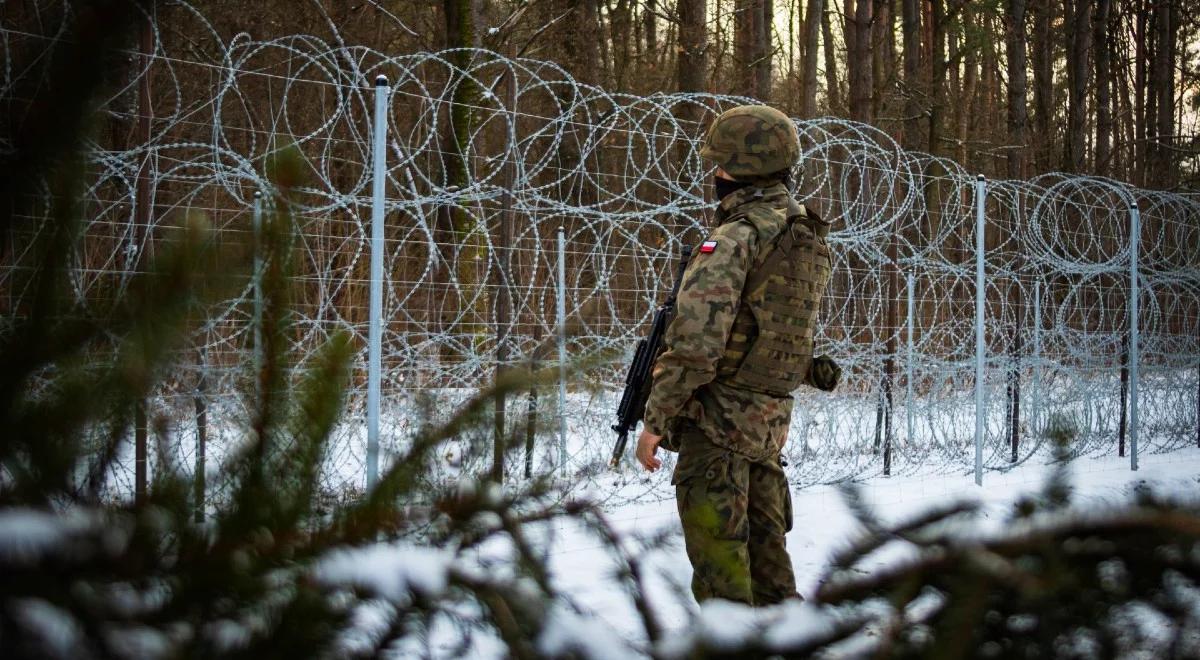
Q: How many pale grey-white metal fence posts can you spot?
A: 7